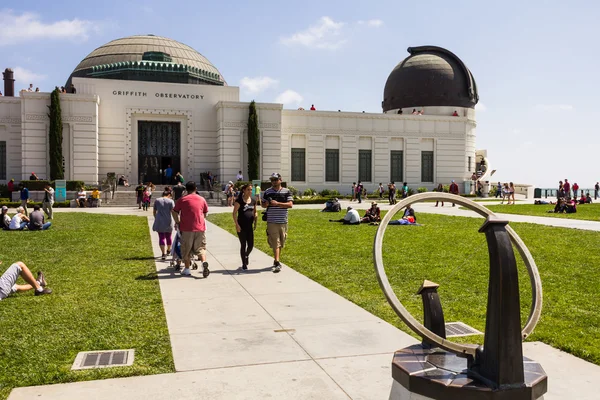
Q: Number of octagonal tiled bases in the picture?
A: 1